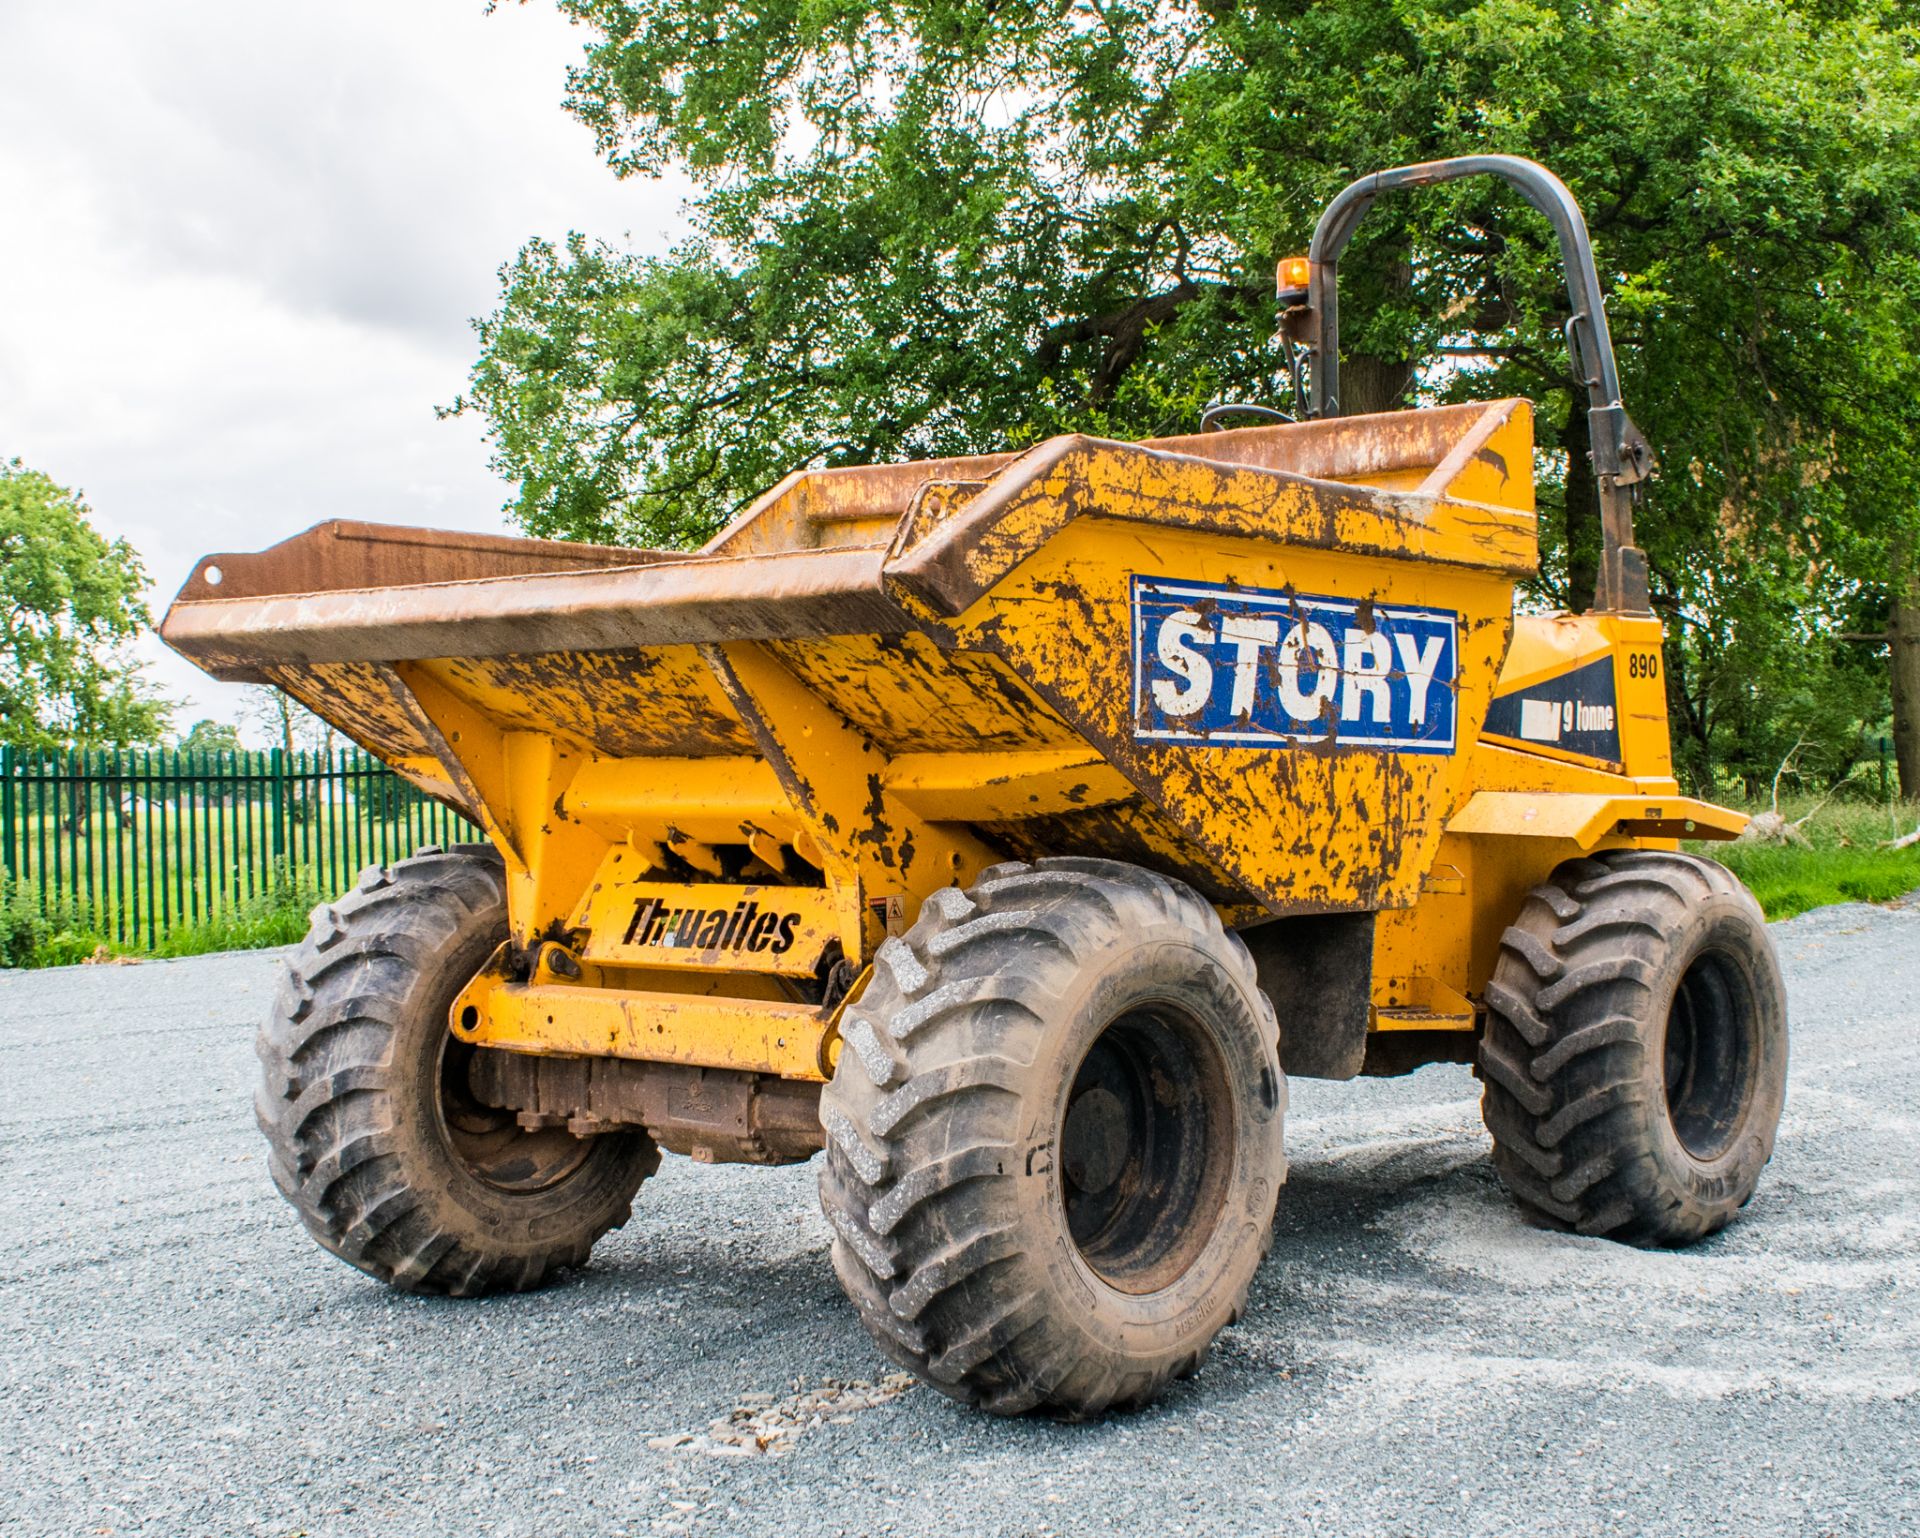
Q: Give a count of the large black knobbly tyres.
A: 3